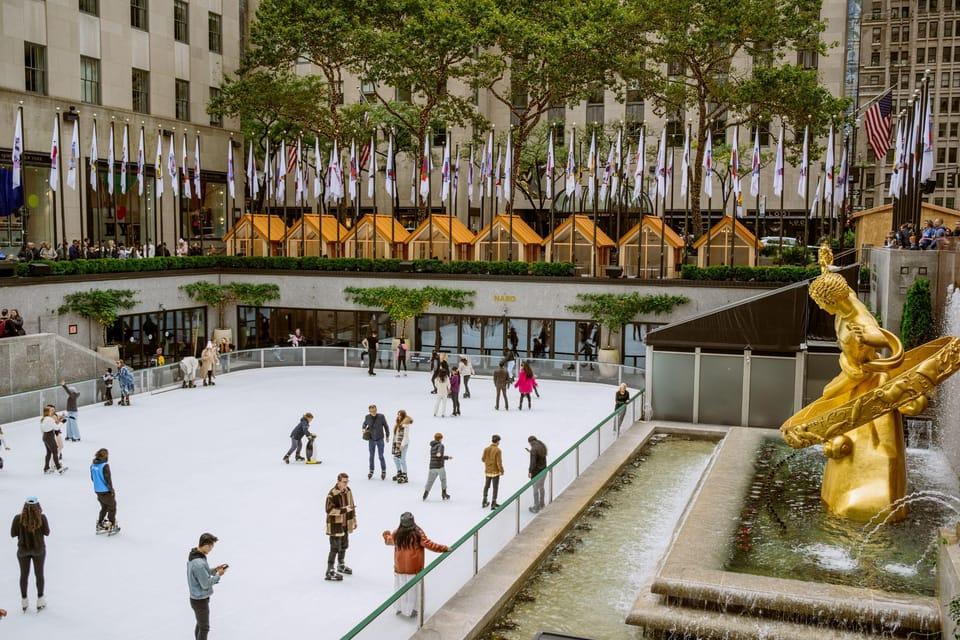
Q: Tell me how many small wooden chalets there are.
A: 8